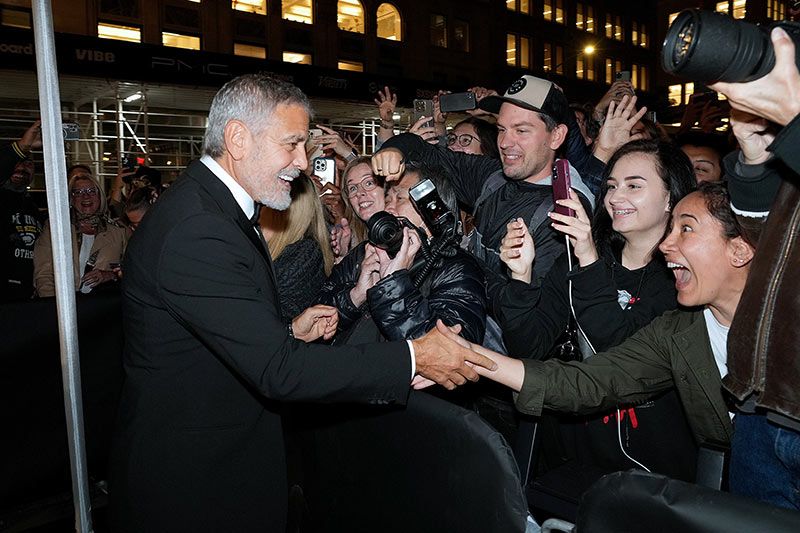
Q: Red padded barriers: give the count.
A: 0